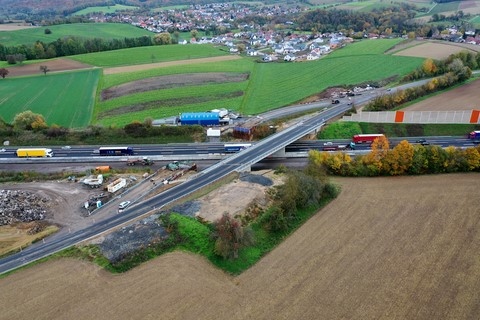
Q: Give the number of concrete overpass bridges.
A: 1